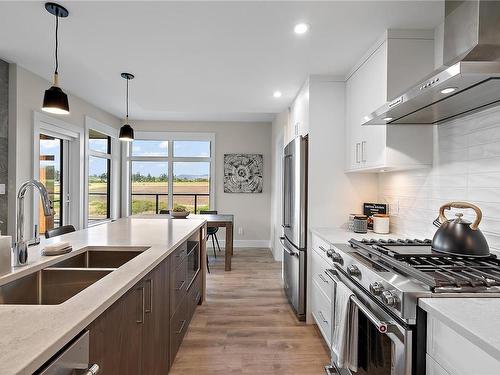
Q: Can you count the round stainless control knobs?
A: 5